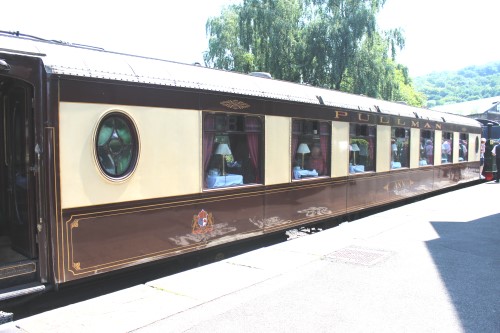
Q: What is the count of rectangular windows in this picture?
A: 7